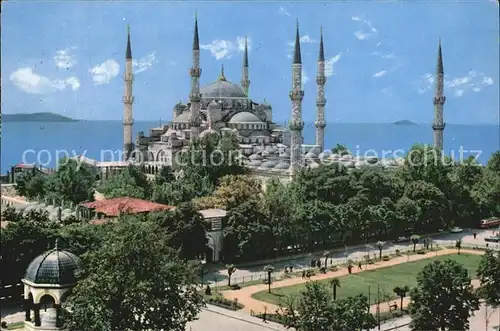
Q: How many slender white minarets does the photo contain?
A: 6